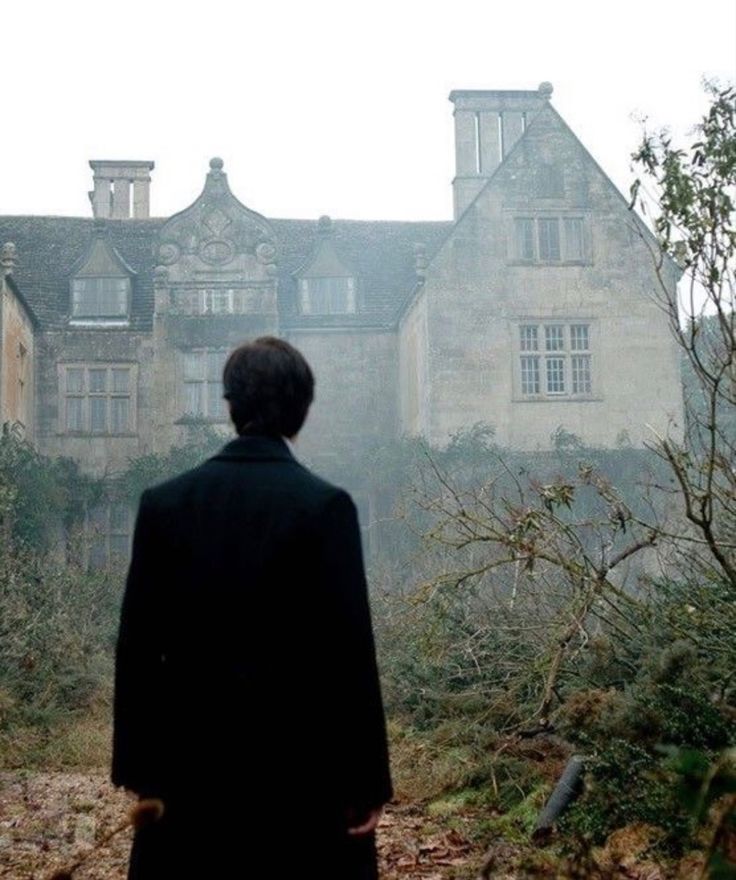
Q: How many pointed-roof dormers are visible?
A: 2